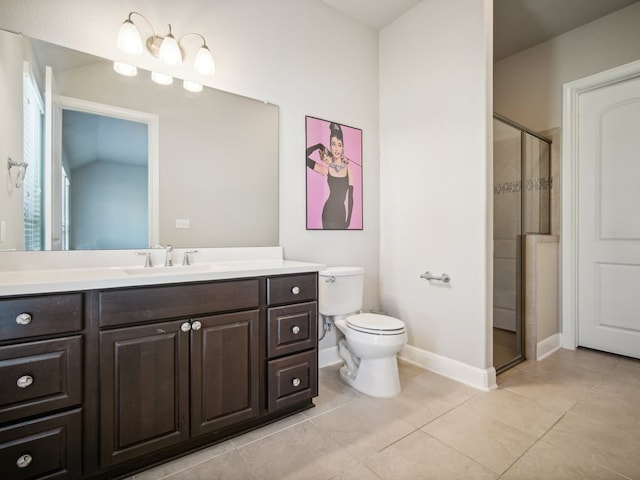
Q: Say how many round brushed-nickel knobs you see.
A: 8